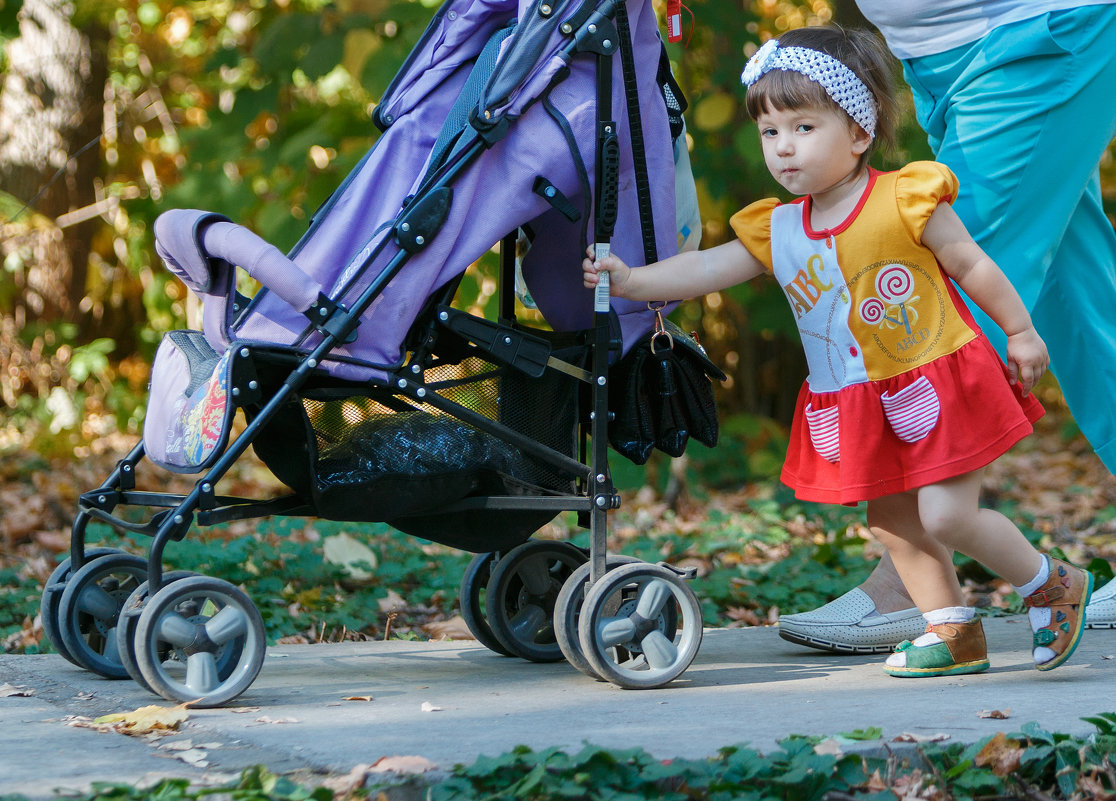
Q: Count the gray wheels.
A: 8